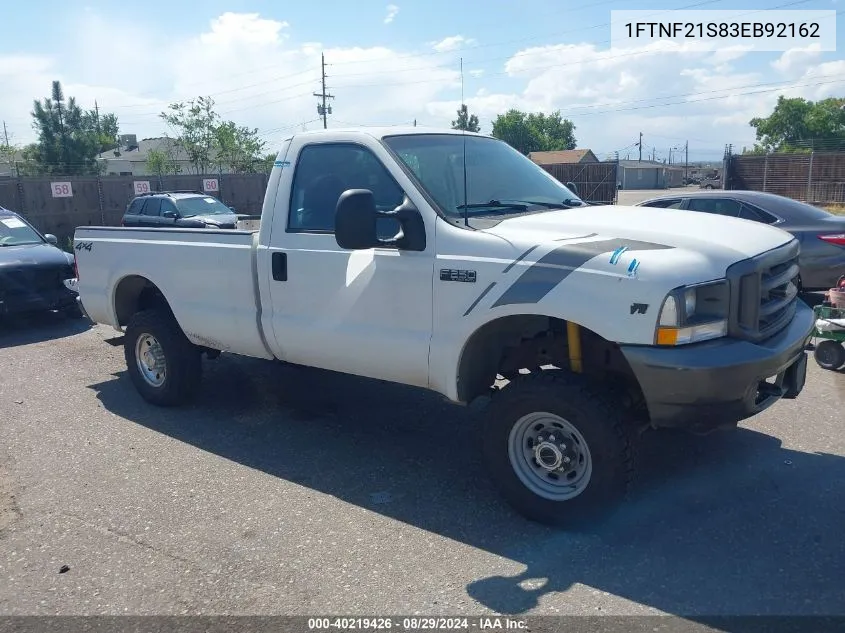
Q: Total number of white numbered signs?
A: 3